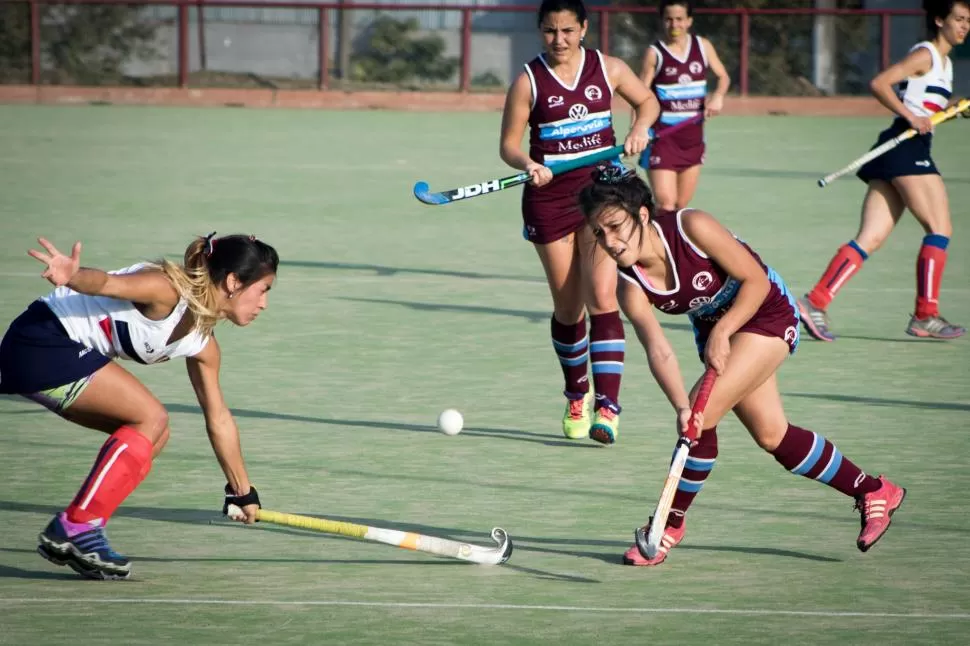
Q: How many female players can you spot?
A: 5